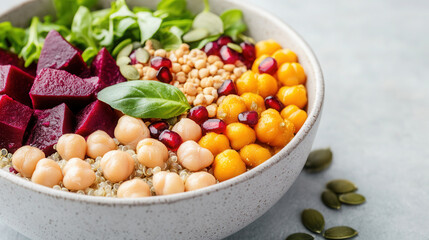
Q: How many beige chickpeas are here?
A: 13